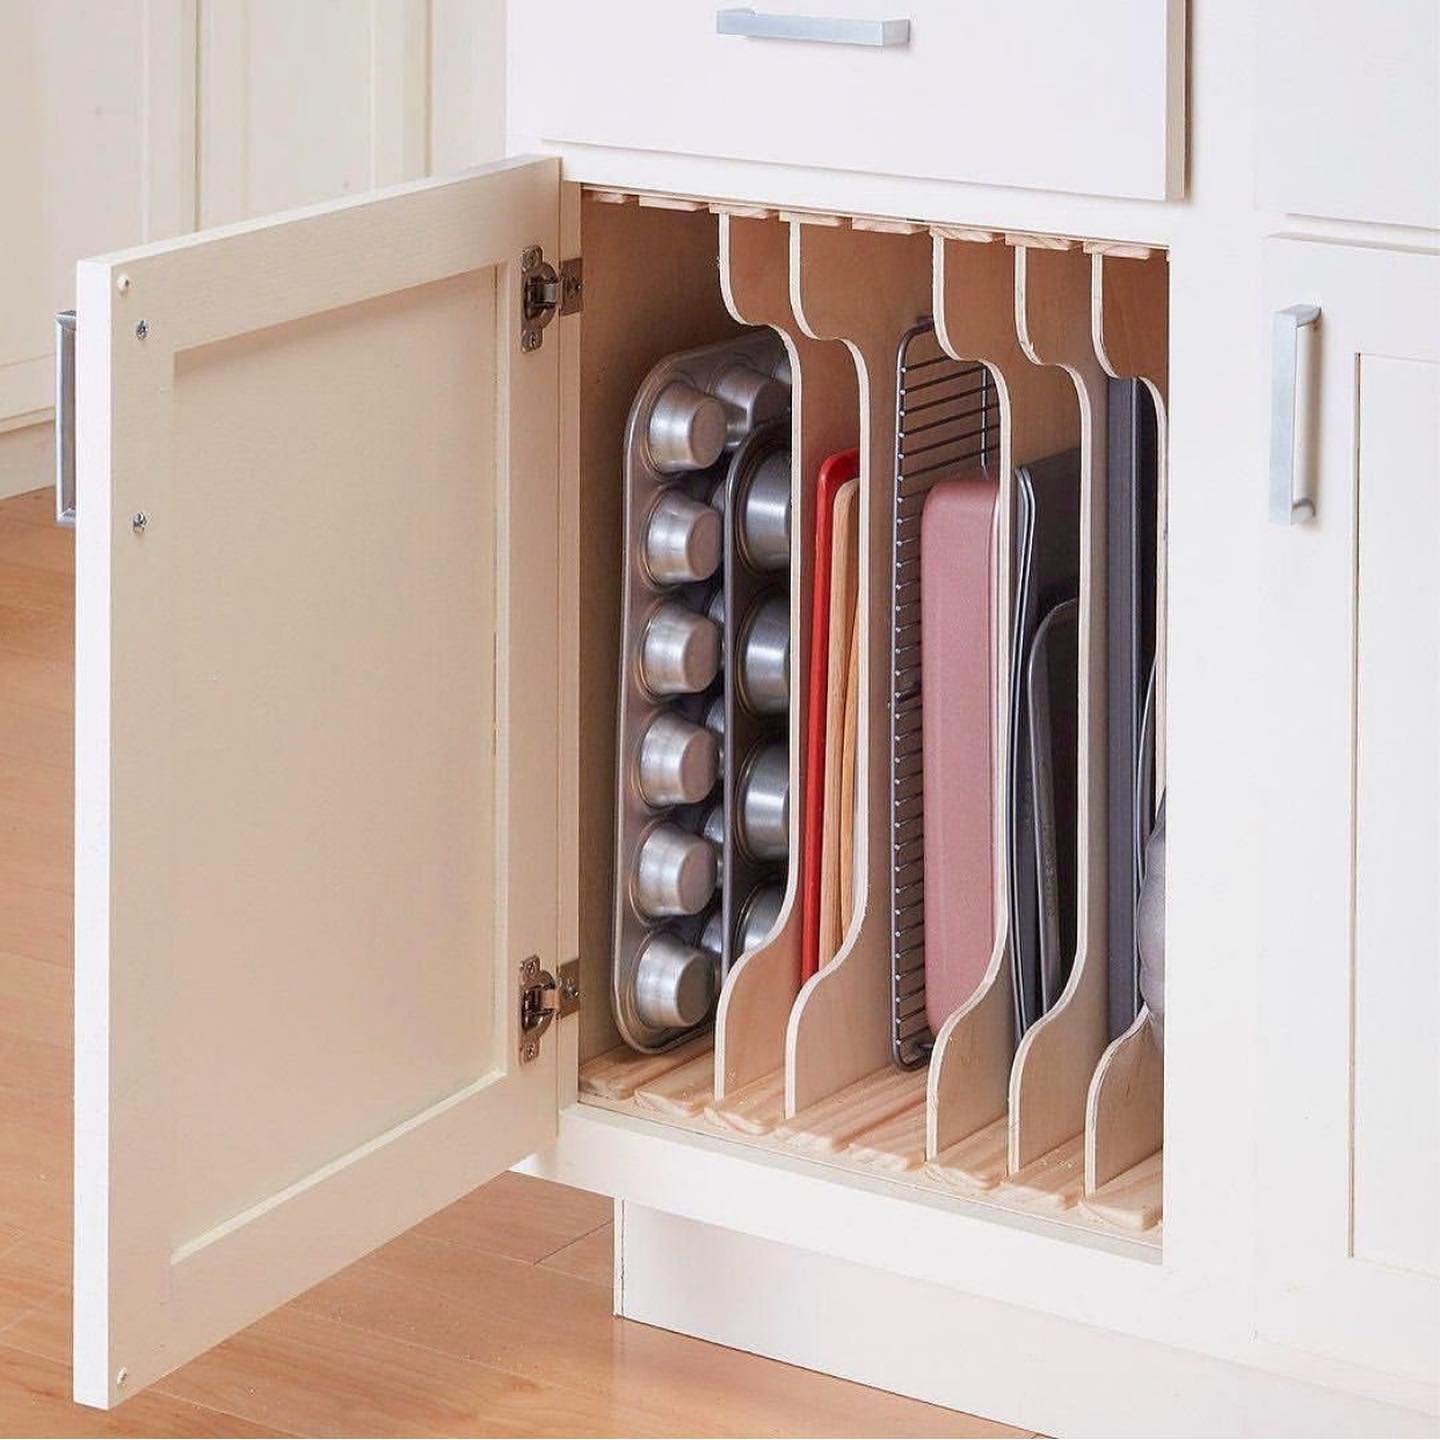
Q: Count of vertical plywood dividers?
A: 5